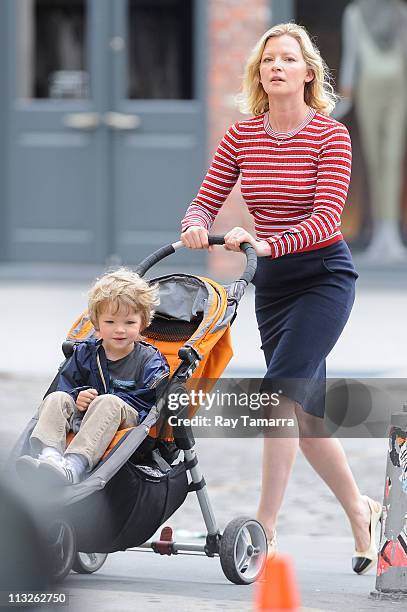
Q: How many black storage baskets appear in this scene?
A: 1